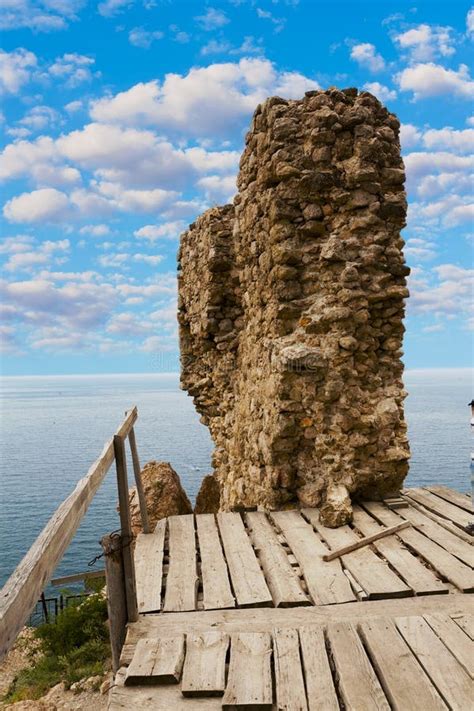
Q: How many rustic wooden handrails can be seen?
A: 1